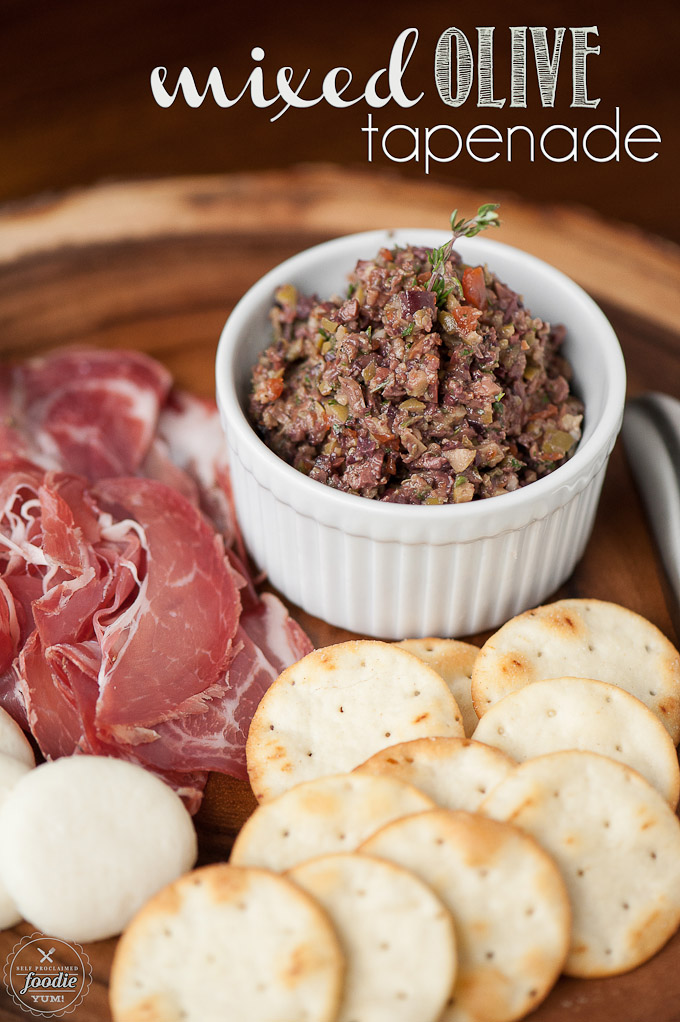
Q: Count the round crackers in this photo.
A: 10